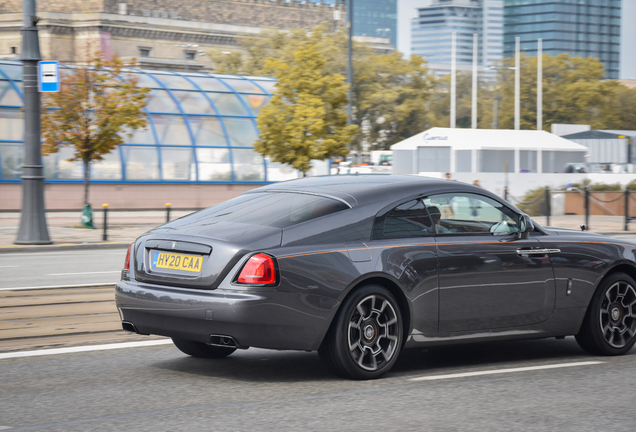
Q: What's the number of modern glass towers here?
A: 3